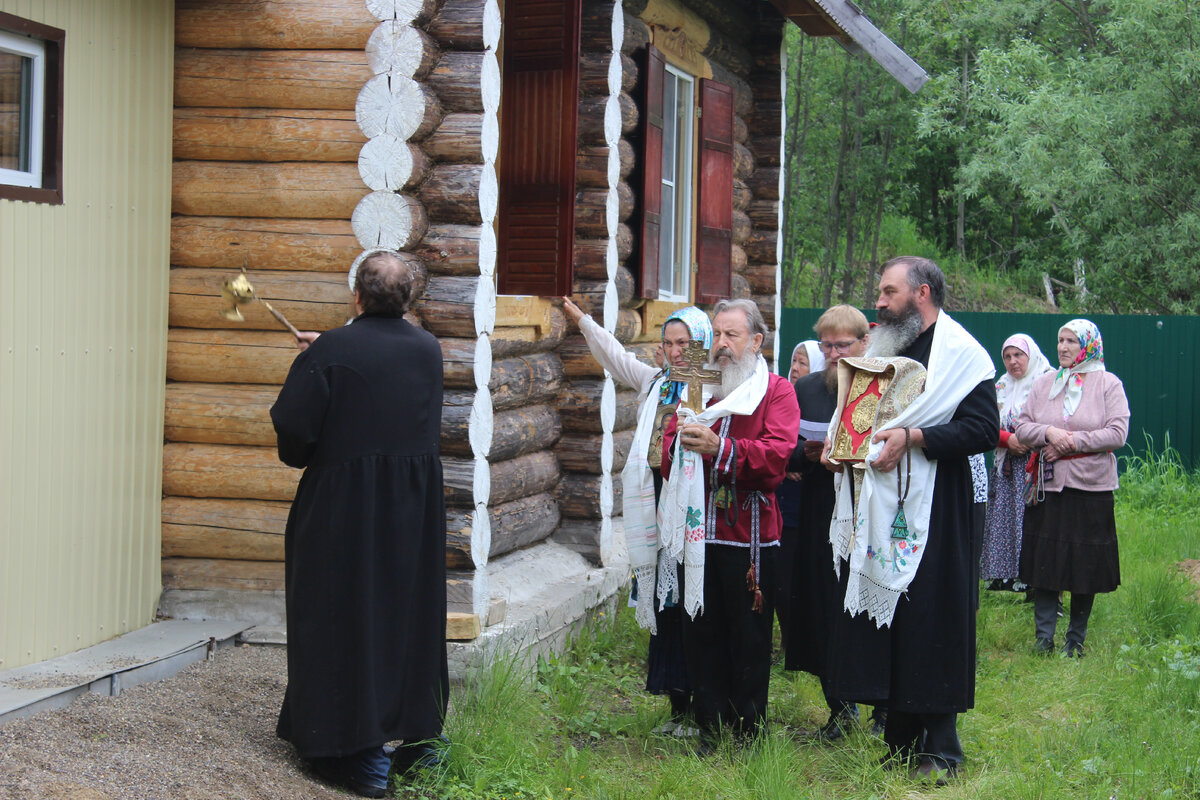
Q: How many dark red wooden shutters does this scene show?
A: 3